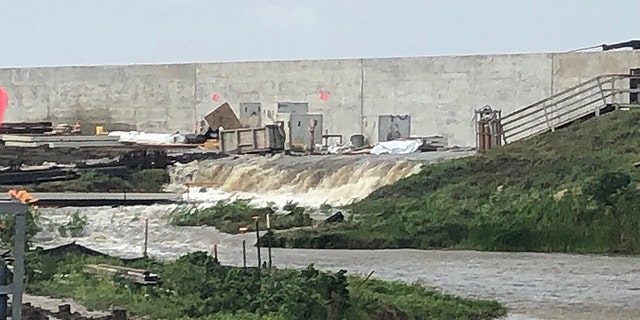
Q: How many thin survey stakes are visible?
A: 5